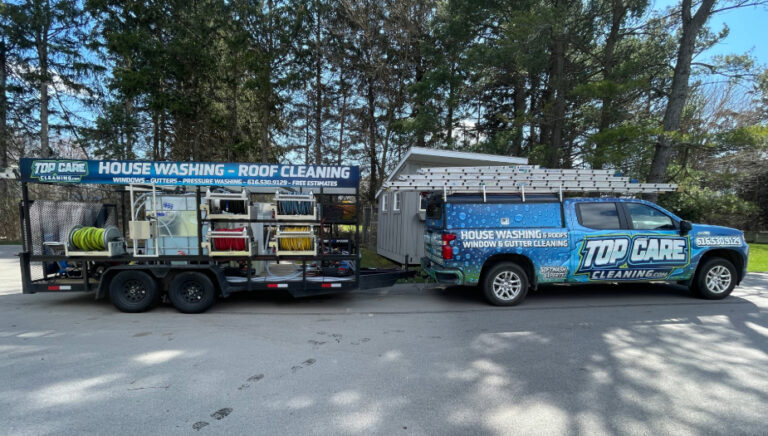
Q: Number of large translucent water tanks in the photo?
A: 1